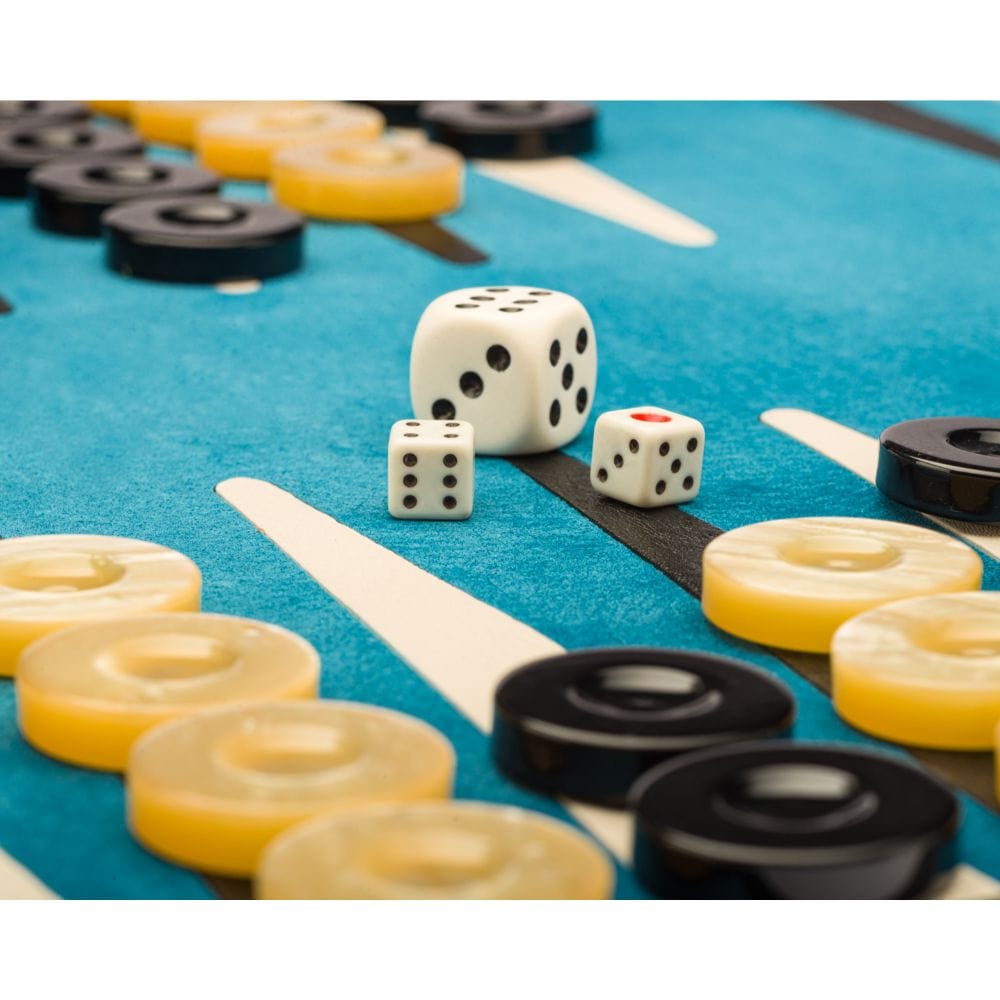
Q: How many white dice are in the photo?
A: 3